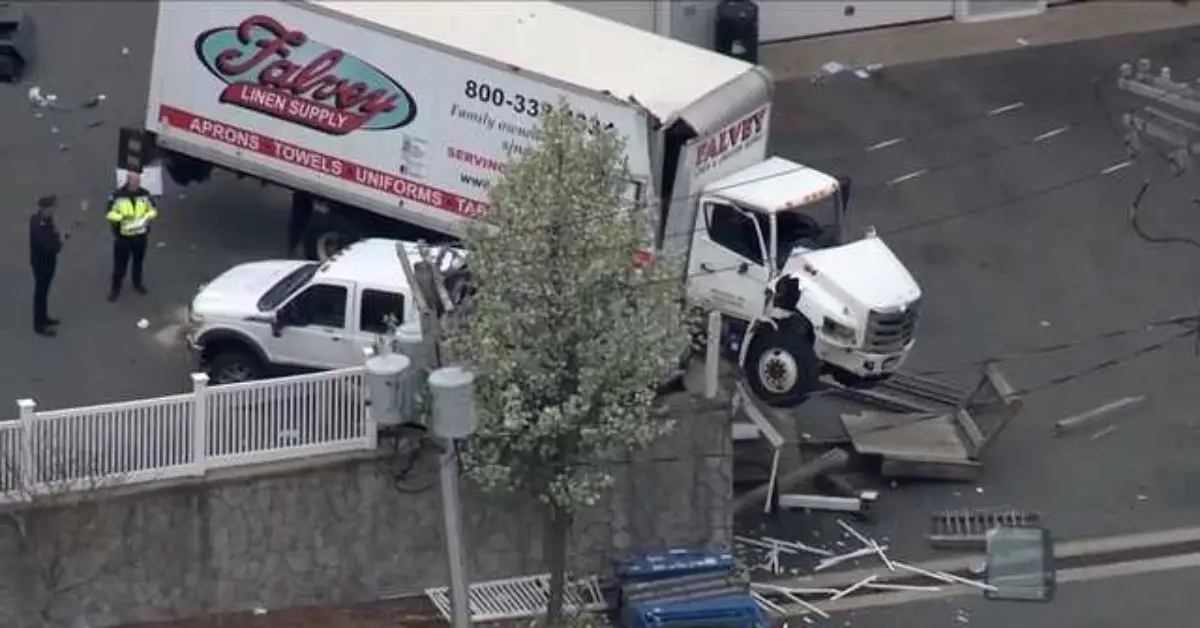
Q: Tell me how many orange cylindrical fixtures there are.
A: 0